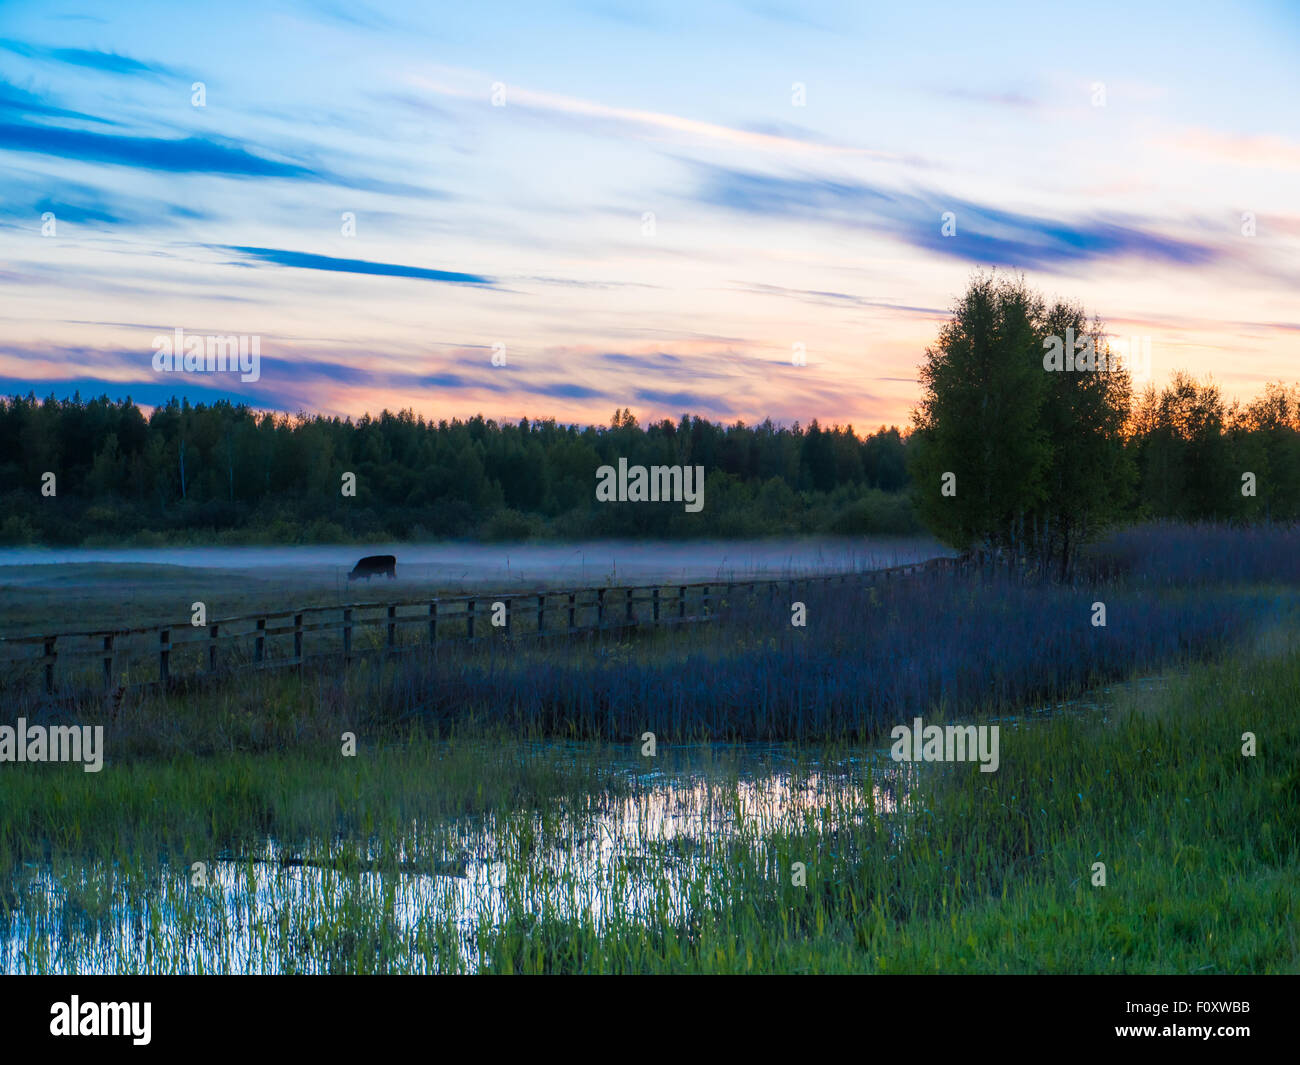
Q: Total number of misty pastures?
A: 1